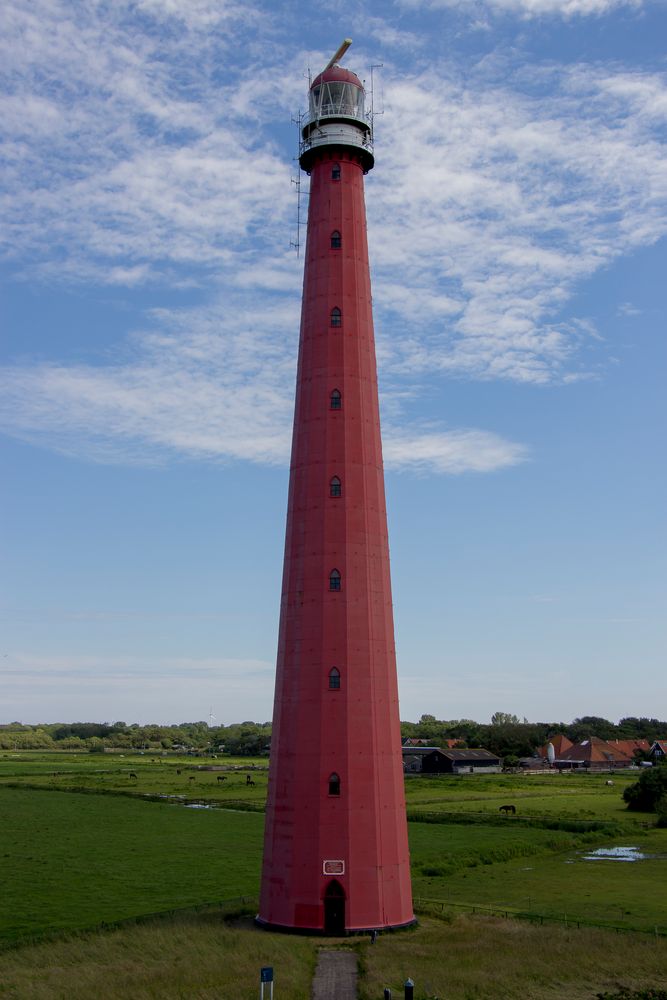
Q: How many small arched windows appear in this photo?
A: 8